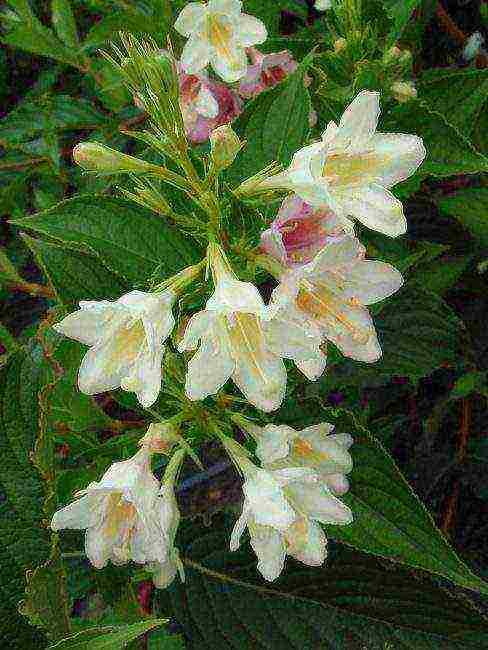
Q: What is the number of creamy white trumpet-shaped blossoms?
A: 8